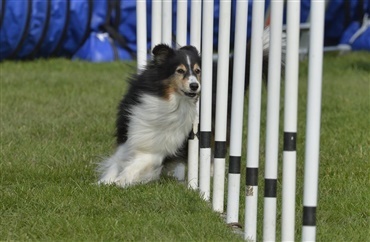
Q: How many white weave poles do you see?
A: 12